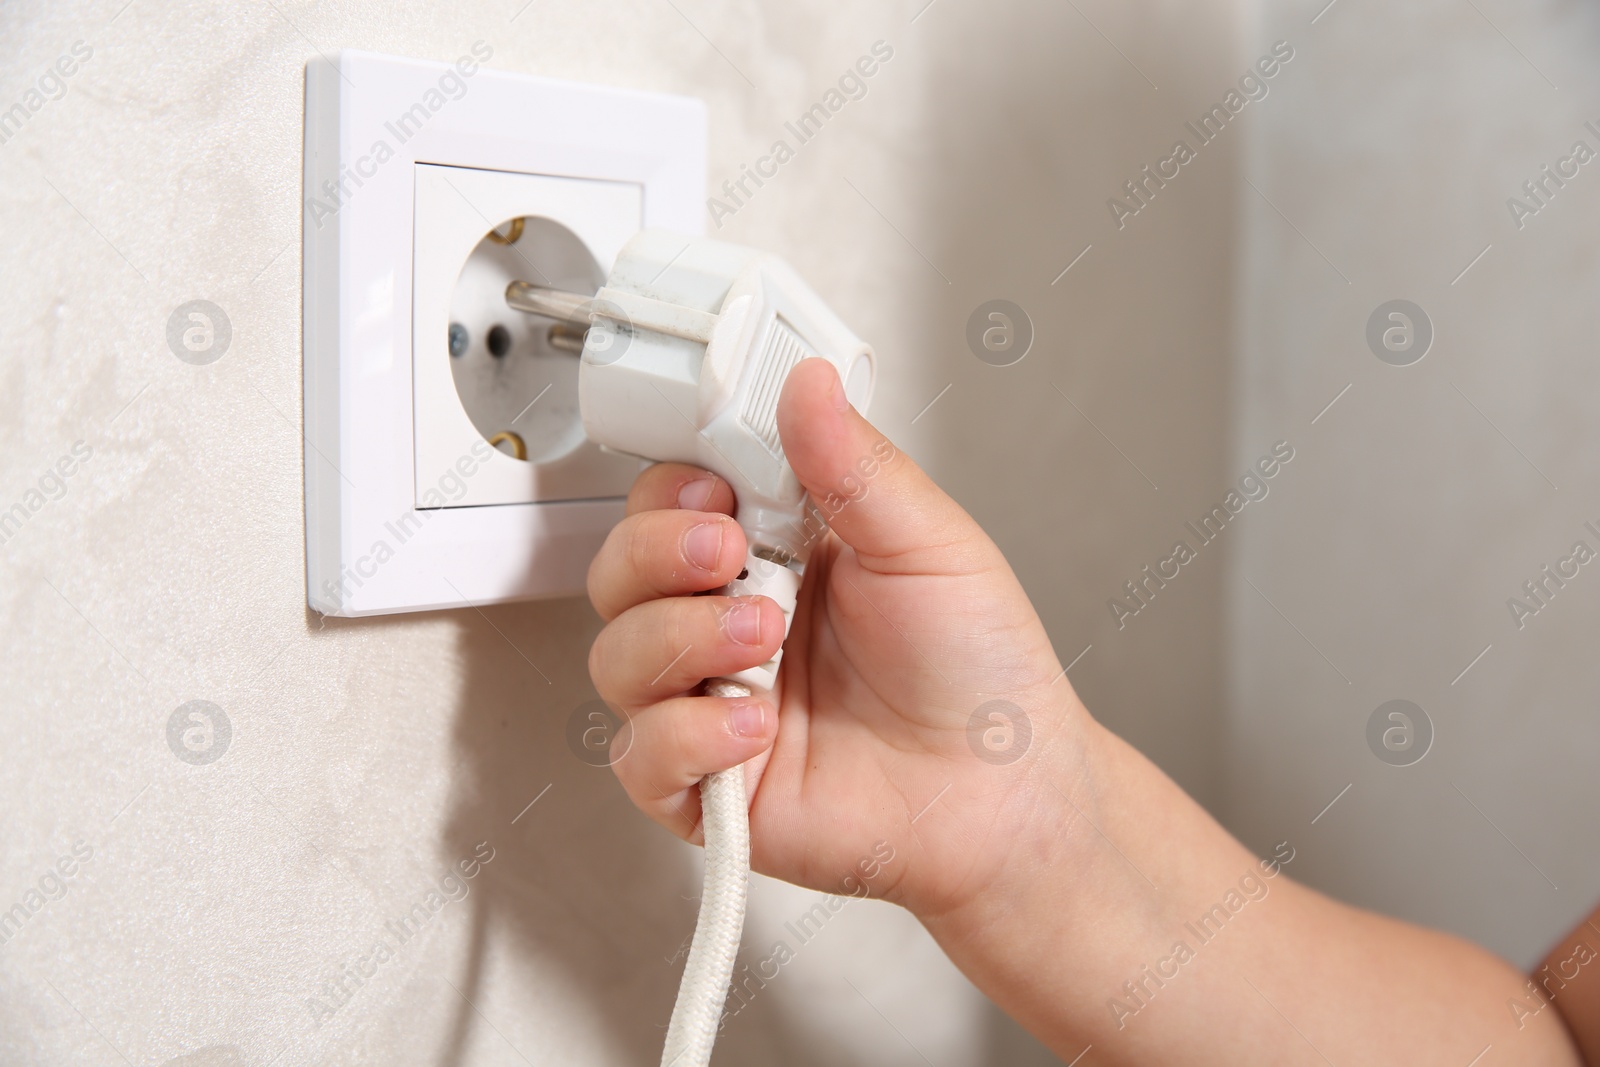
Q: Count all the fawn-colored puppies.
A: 0